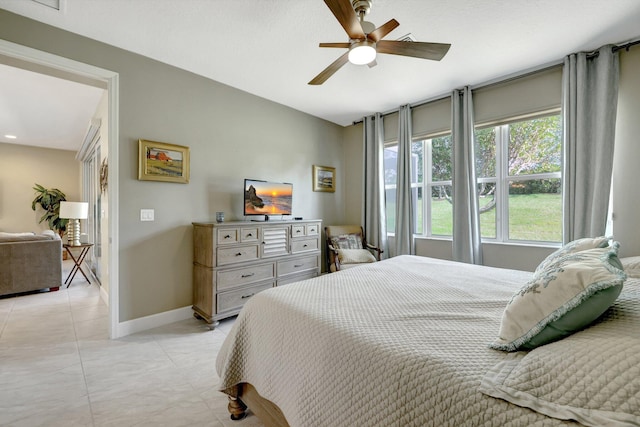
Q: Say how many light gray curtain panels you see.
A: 4